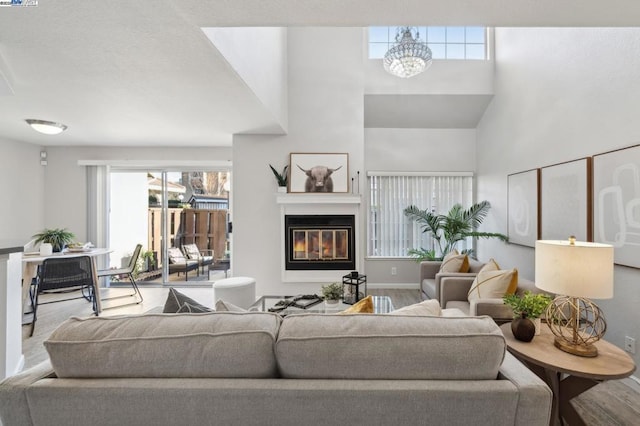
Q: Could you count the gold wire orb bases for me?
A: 1